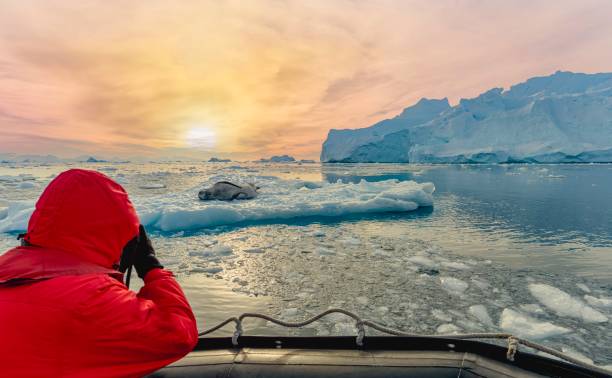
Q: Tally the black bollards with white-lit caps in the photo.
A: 0